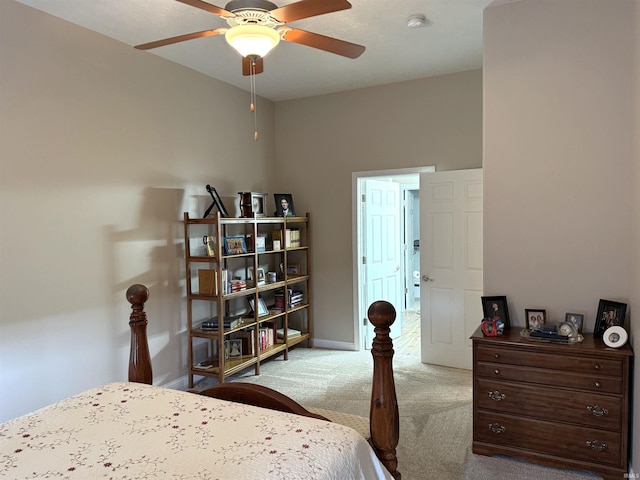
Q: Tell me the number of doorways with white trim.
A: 2